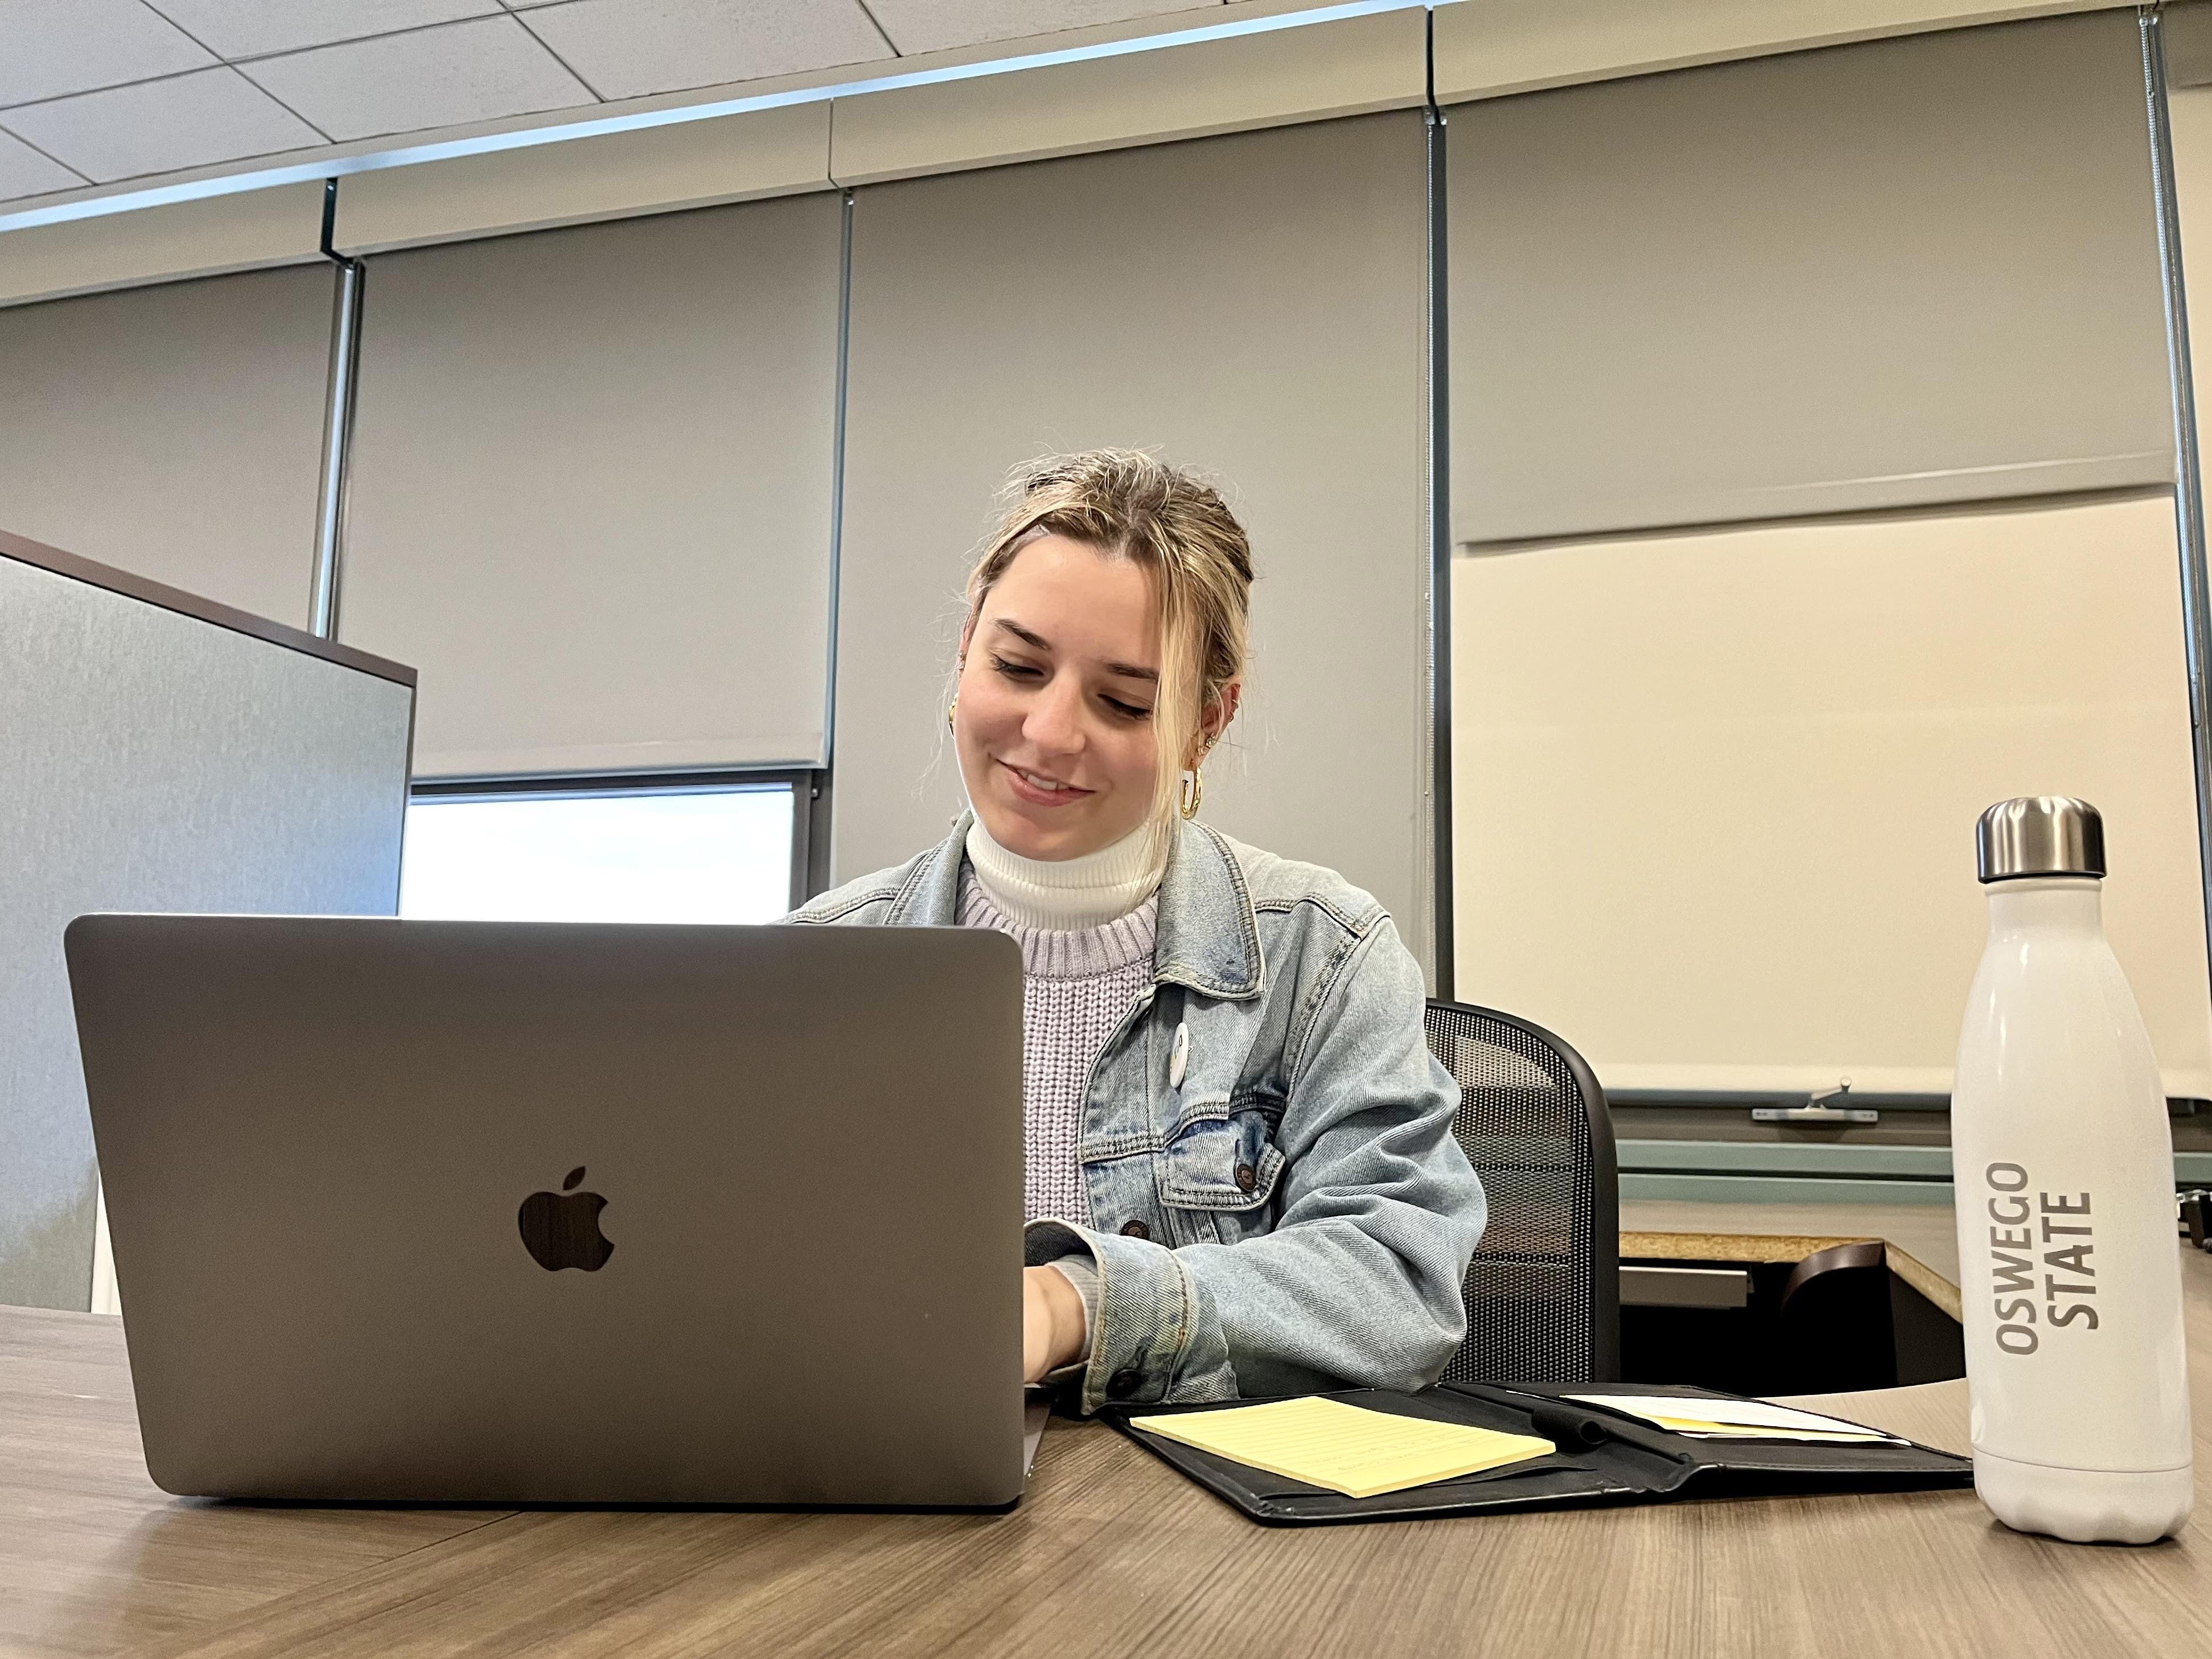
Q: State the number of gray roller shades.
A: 4